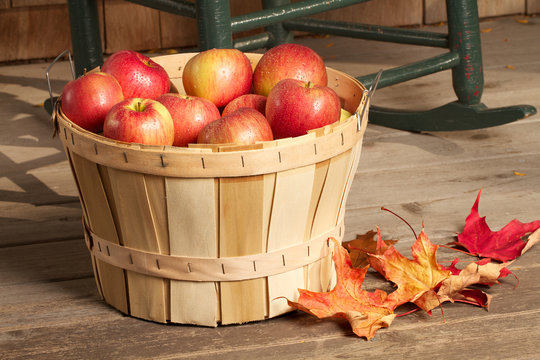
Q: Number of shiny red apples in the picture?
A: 9